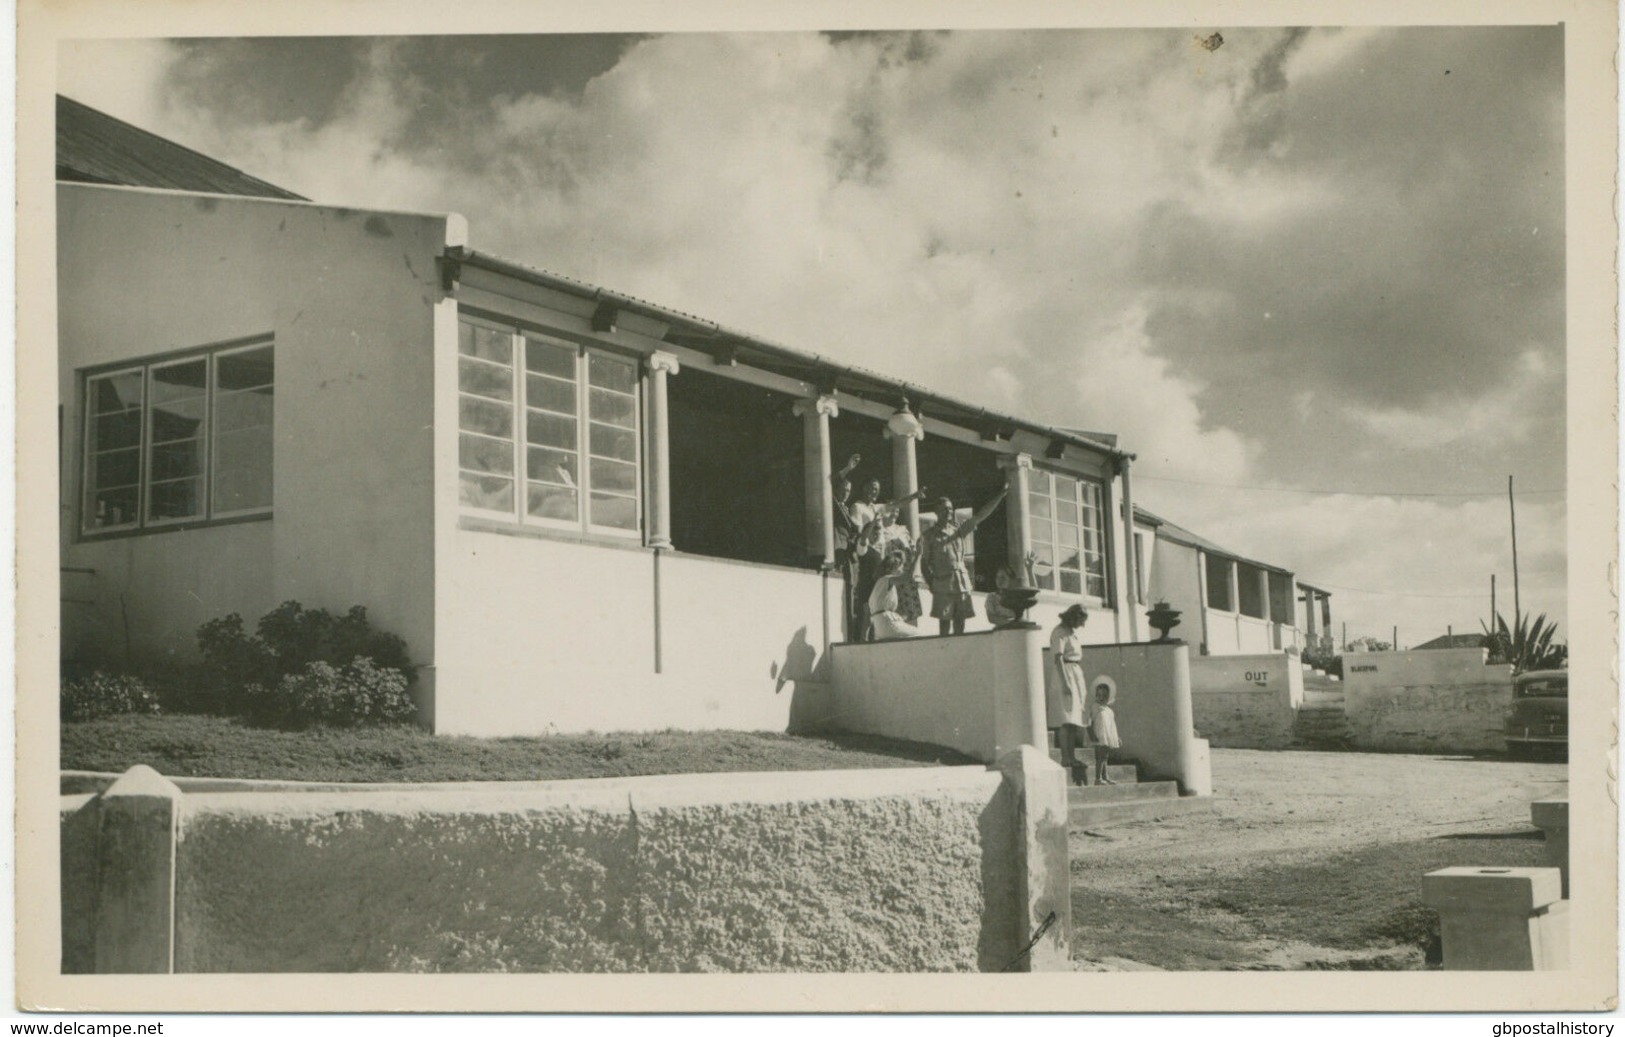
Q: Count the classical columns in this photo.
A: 4